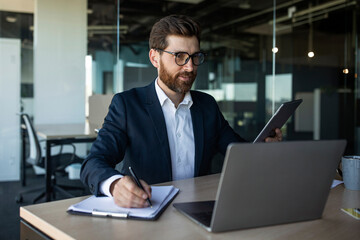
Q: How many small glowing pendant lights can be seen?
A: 3